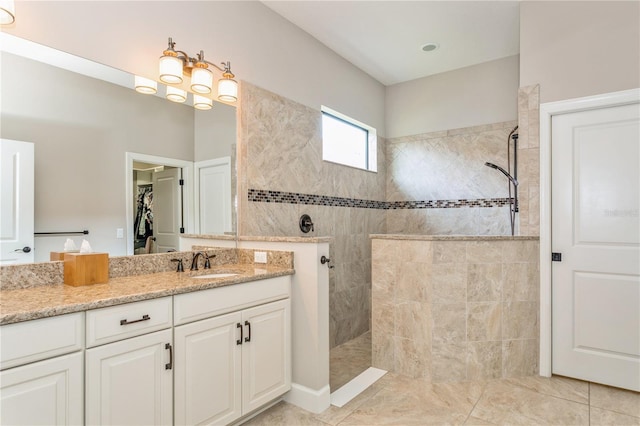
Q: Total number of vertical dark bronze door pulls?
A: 3